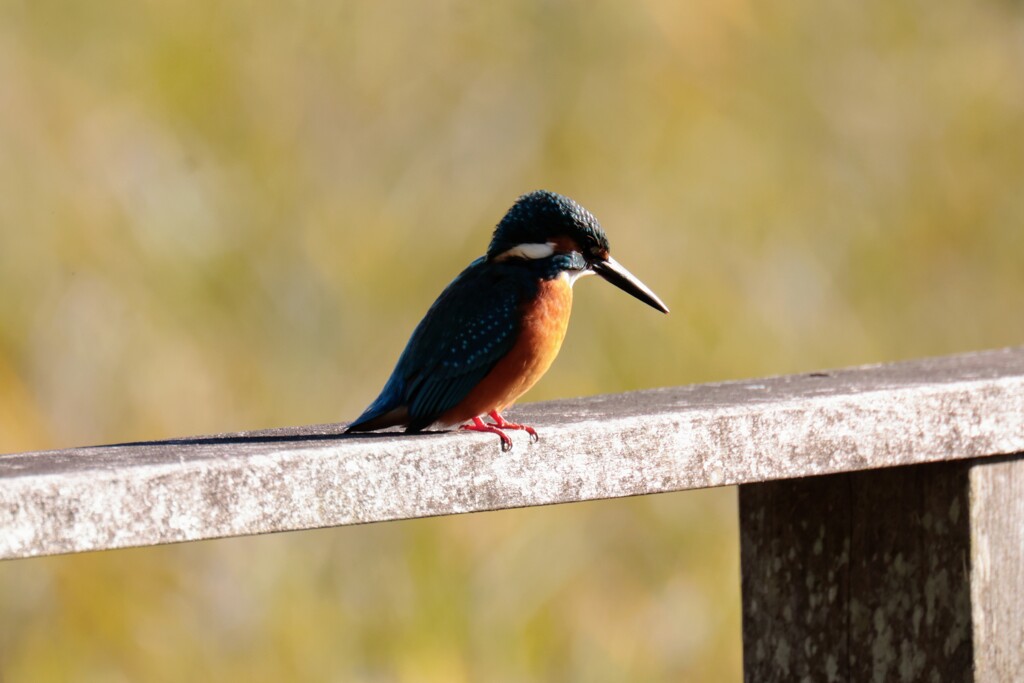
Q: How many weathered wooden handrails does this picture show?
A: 1